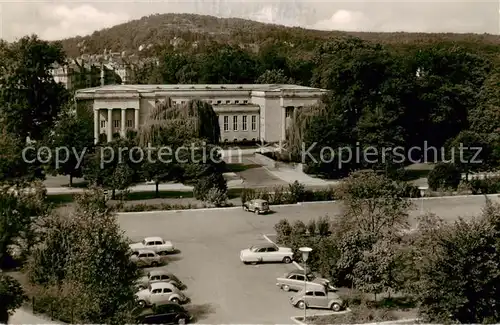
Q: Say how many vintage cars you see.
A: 9